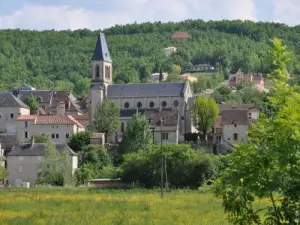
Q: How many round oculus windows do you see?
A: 5